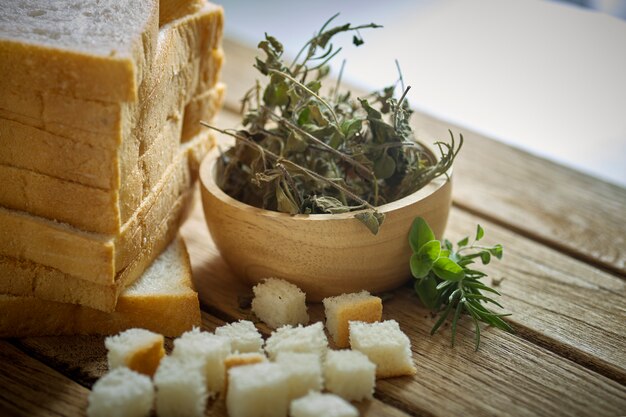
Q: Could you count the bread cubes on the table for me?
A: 14